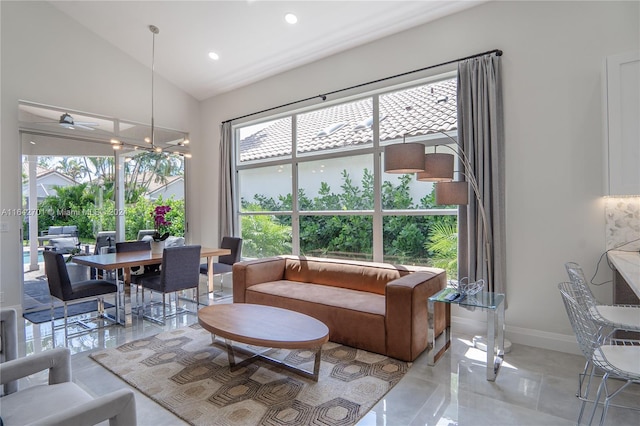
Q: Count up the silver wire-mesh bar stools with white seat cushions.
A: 2